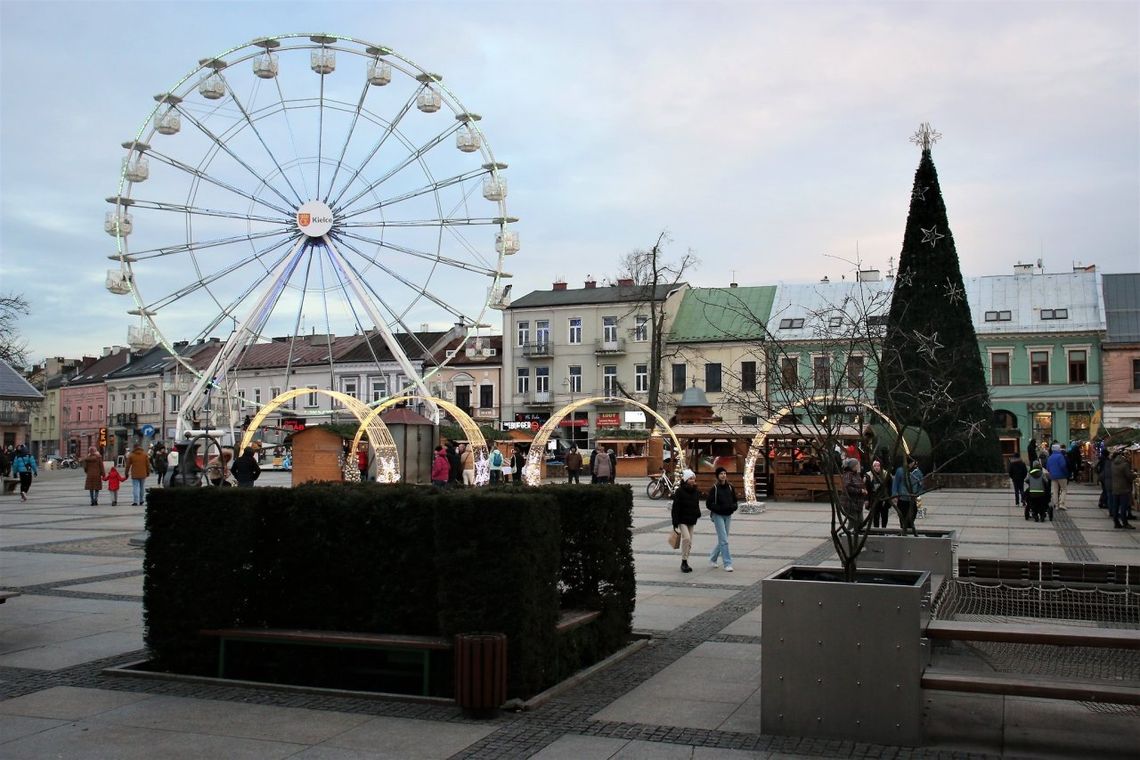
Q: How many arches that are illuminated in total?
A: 4